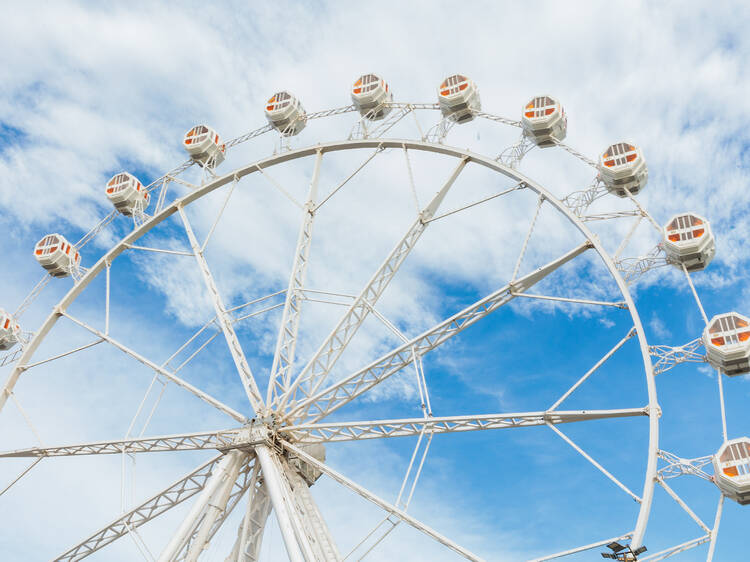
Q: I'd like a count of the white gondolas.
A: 12